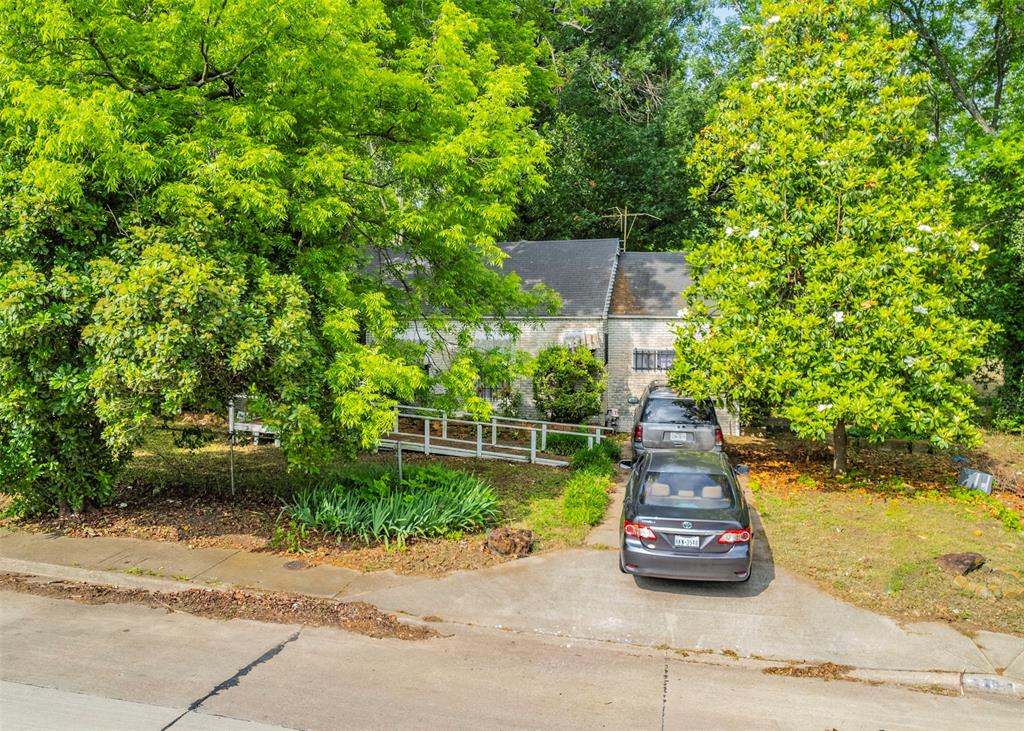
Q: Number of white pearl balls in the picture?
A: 0